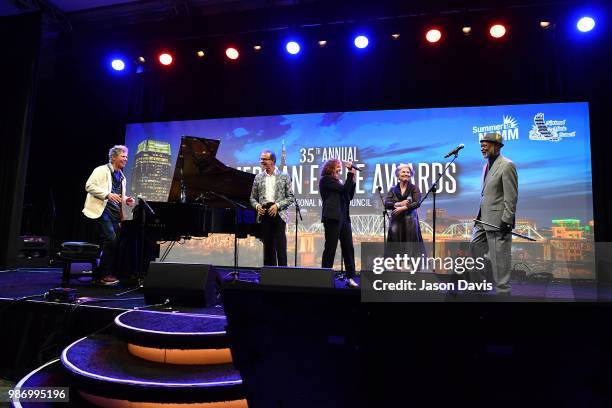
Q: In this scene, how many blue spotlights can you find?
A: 4